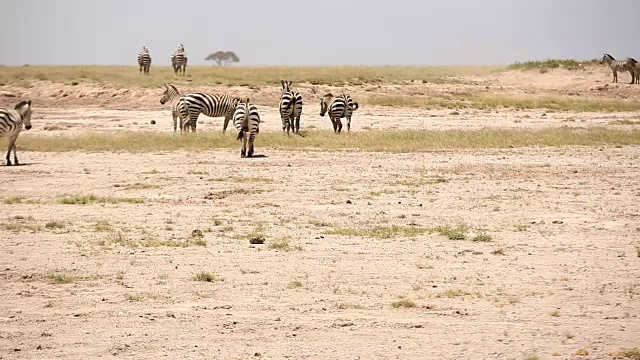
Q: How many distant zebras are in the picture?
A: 4